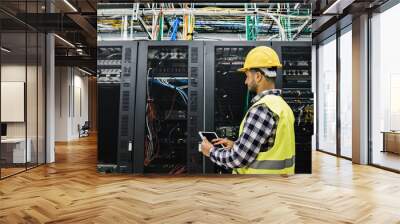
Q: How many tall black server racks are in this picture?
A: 4